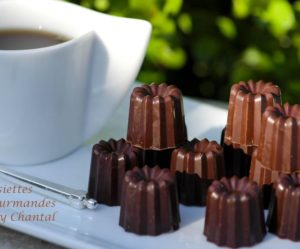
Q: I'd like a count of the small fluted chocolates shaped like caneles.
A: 11